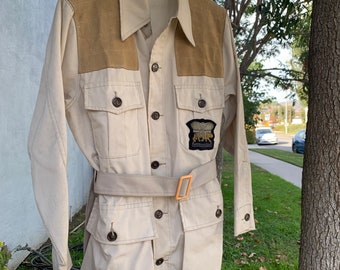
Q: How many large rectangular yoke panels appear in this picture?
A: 2